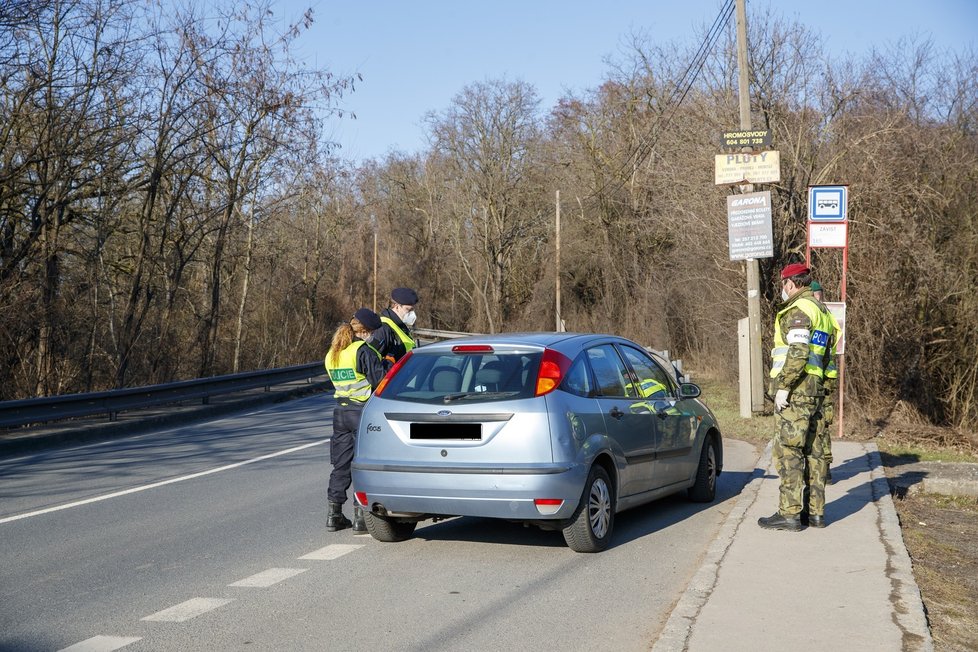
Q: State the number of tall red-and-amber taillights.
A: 2